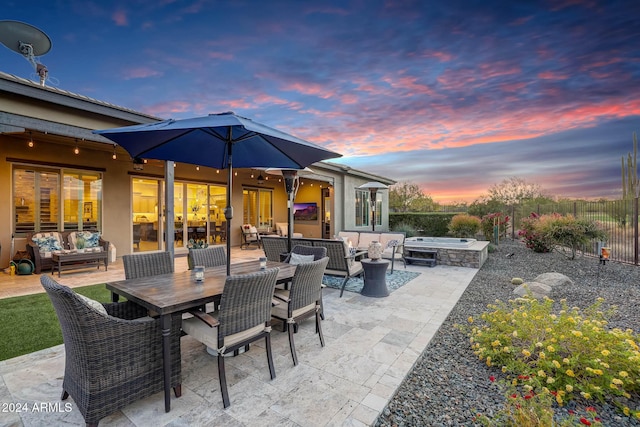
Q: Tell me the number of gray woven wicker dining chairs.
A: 6